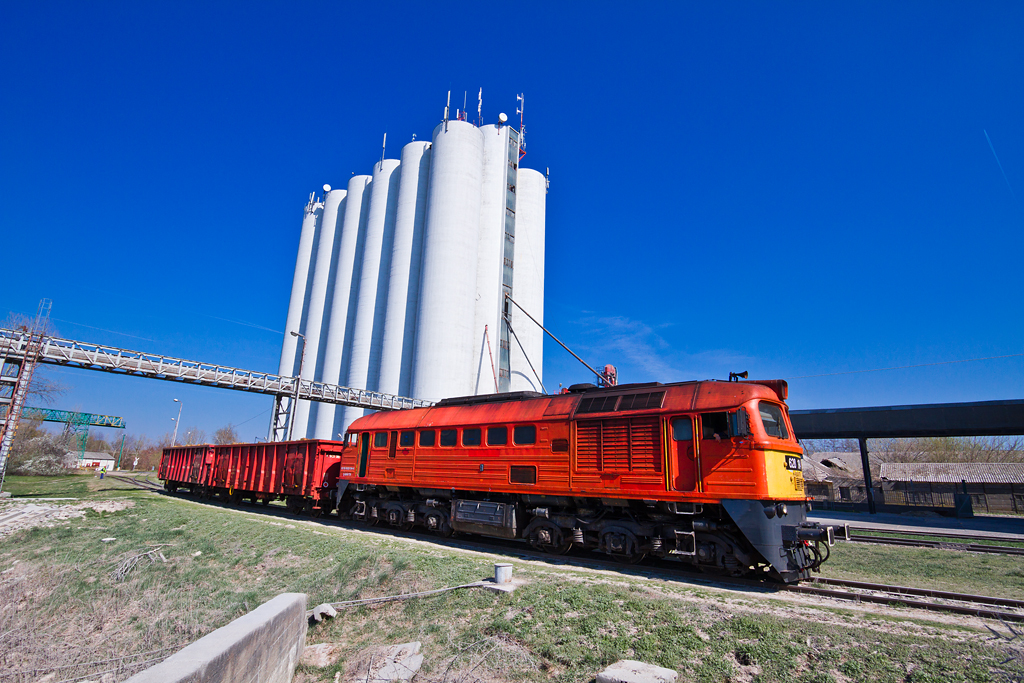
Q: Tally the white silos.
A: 8